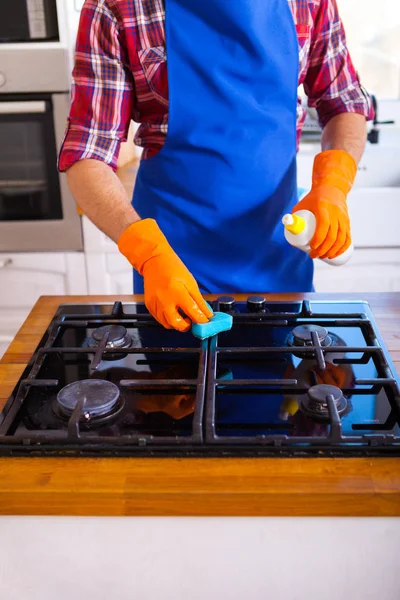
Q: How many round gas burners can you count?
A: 4